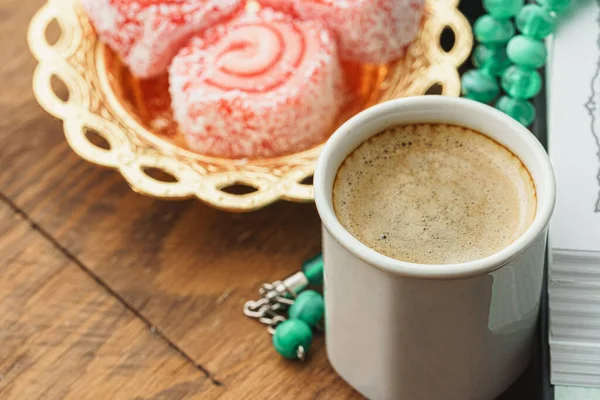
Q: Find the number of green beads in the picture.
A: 11